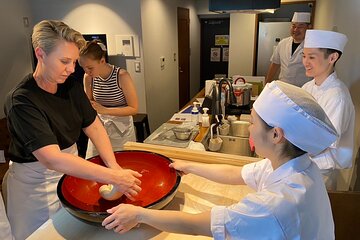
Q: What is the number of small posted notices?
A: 3